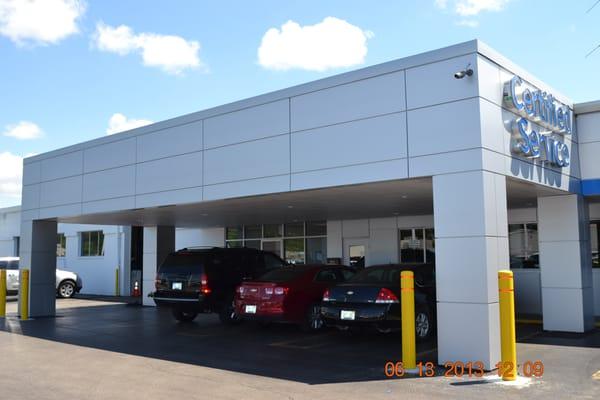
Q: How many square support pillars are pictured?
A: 4